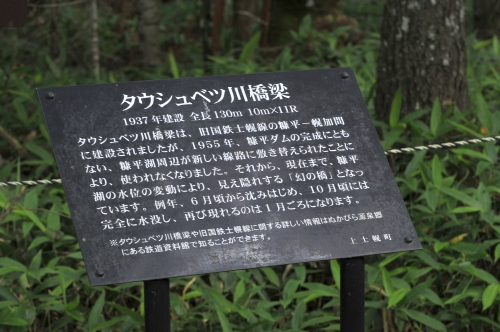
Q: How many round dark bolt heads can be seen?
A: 4